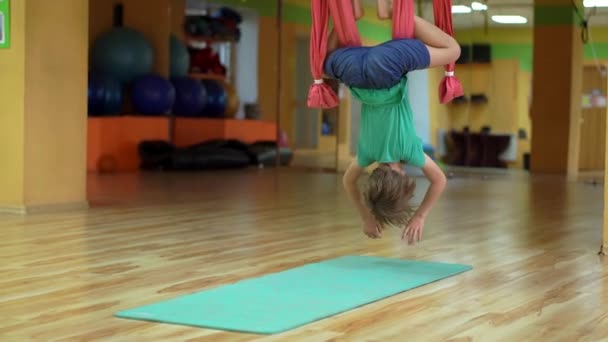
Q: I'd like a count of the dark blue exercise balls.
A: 4